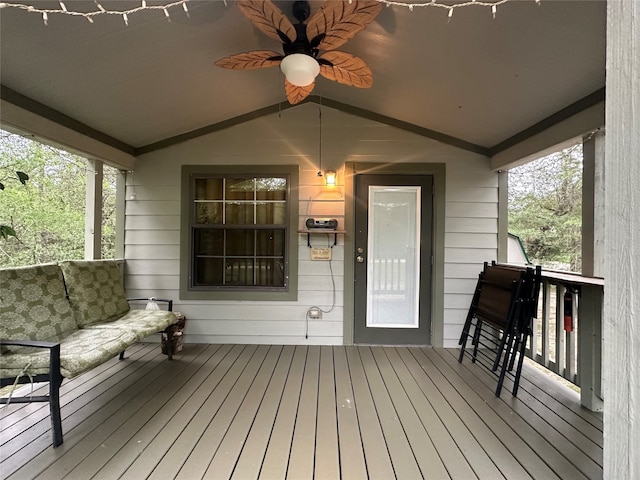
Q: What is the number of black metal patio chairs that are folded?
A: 2